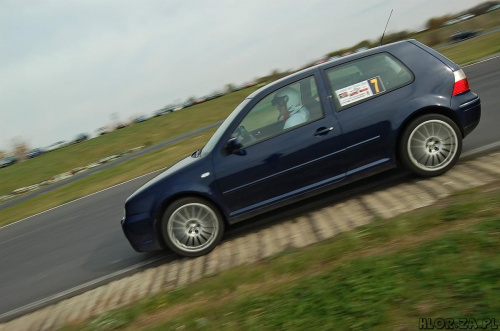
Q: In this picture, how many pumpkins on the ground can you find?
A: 0